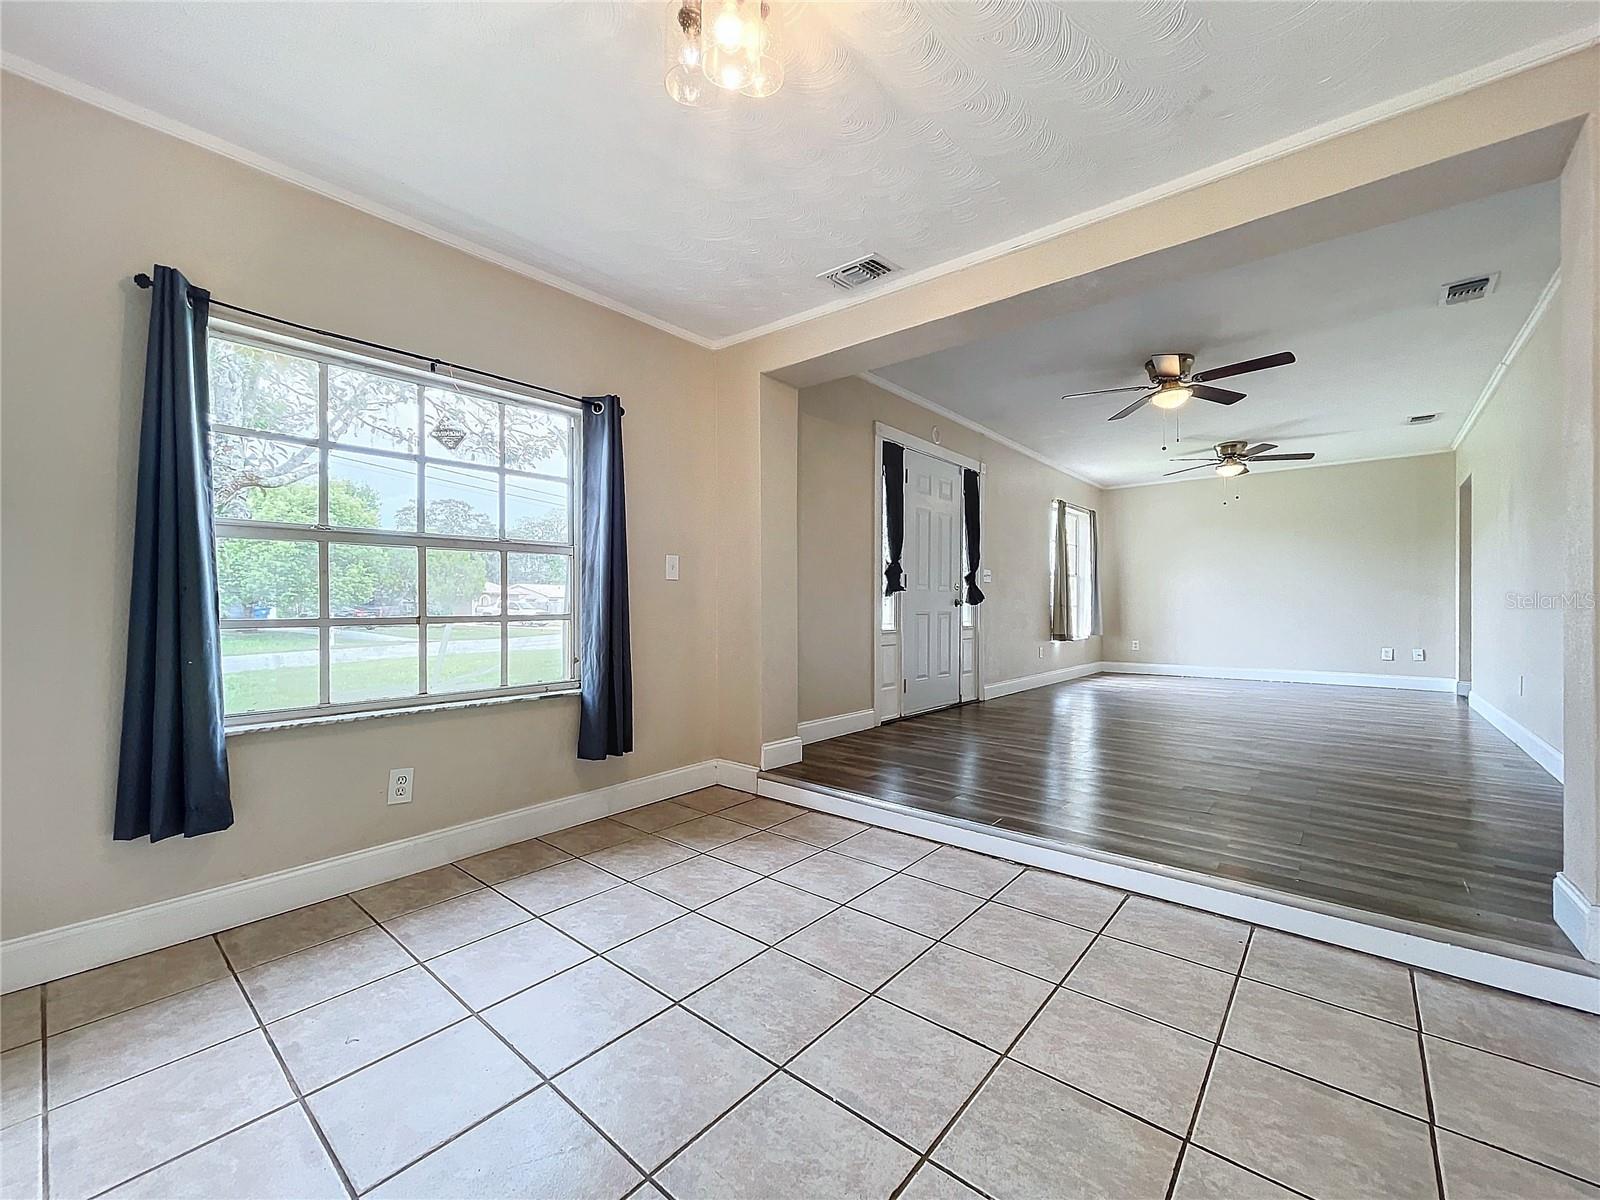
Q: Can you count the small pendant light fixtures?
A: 3